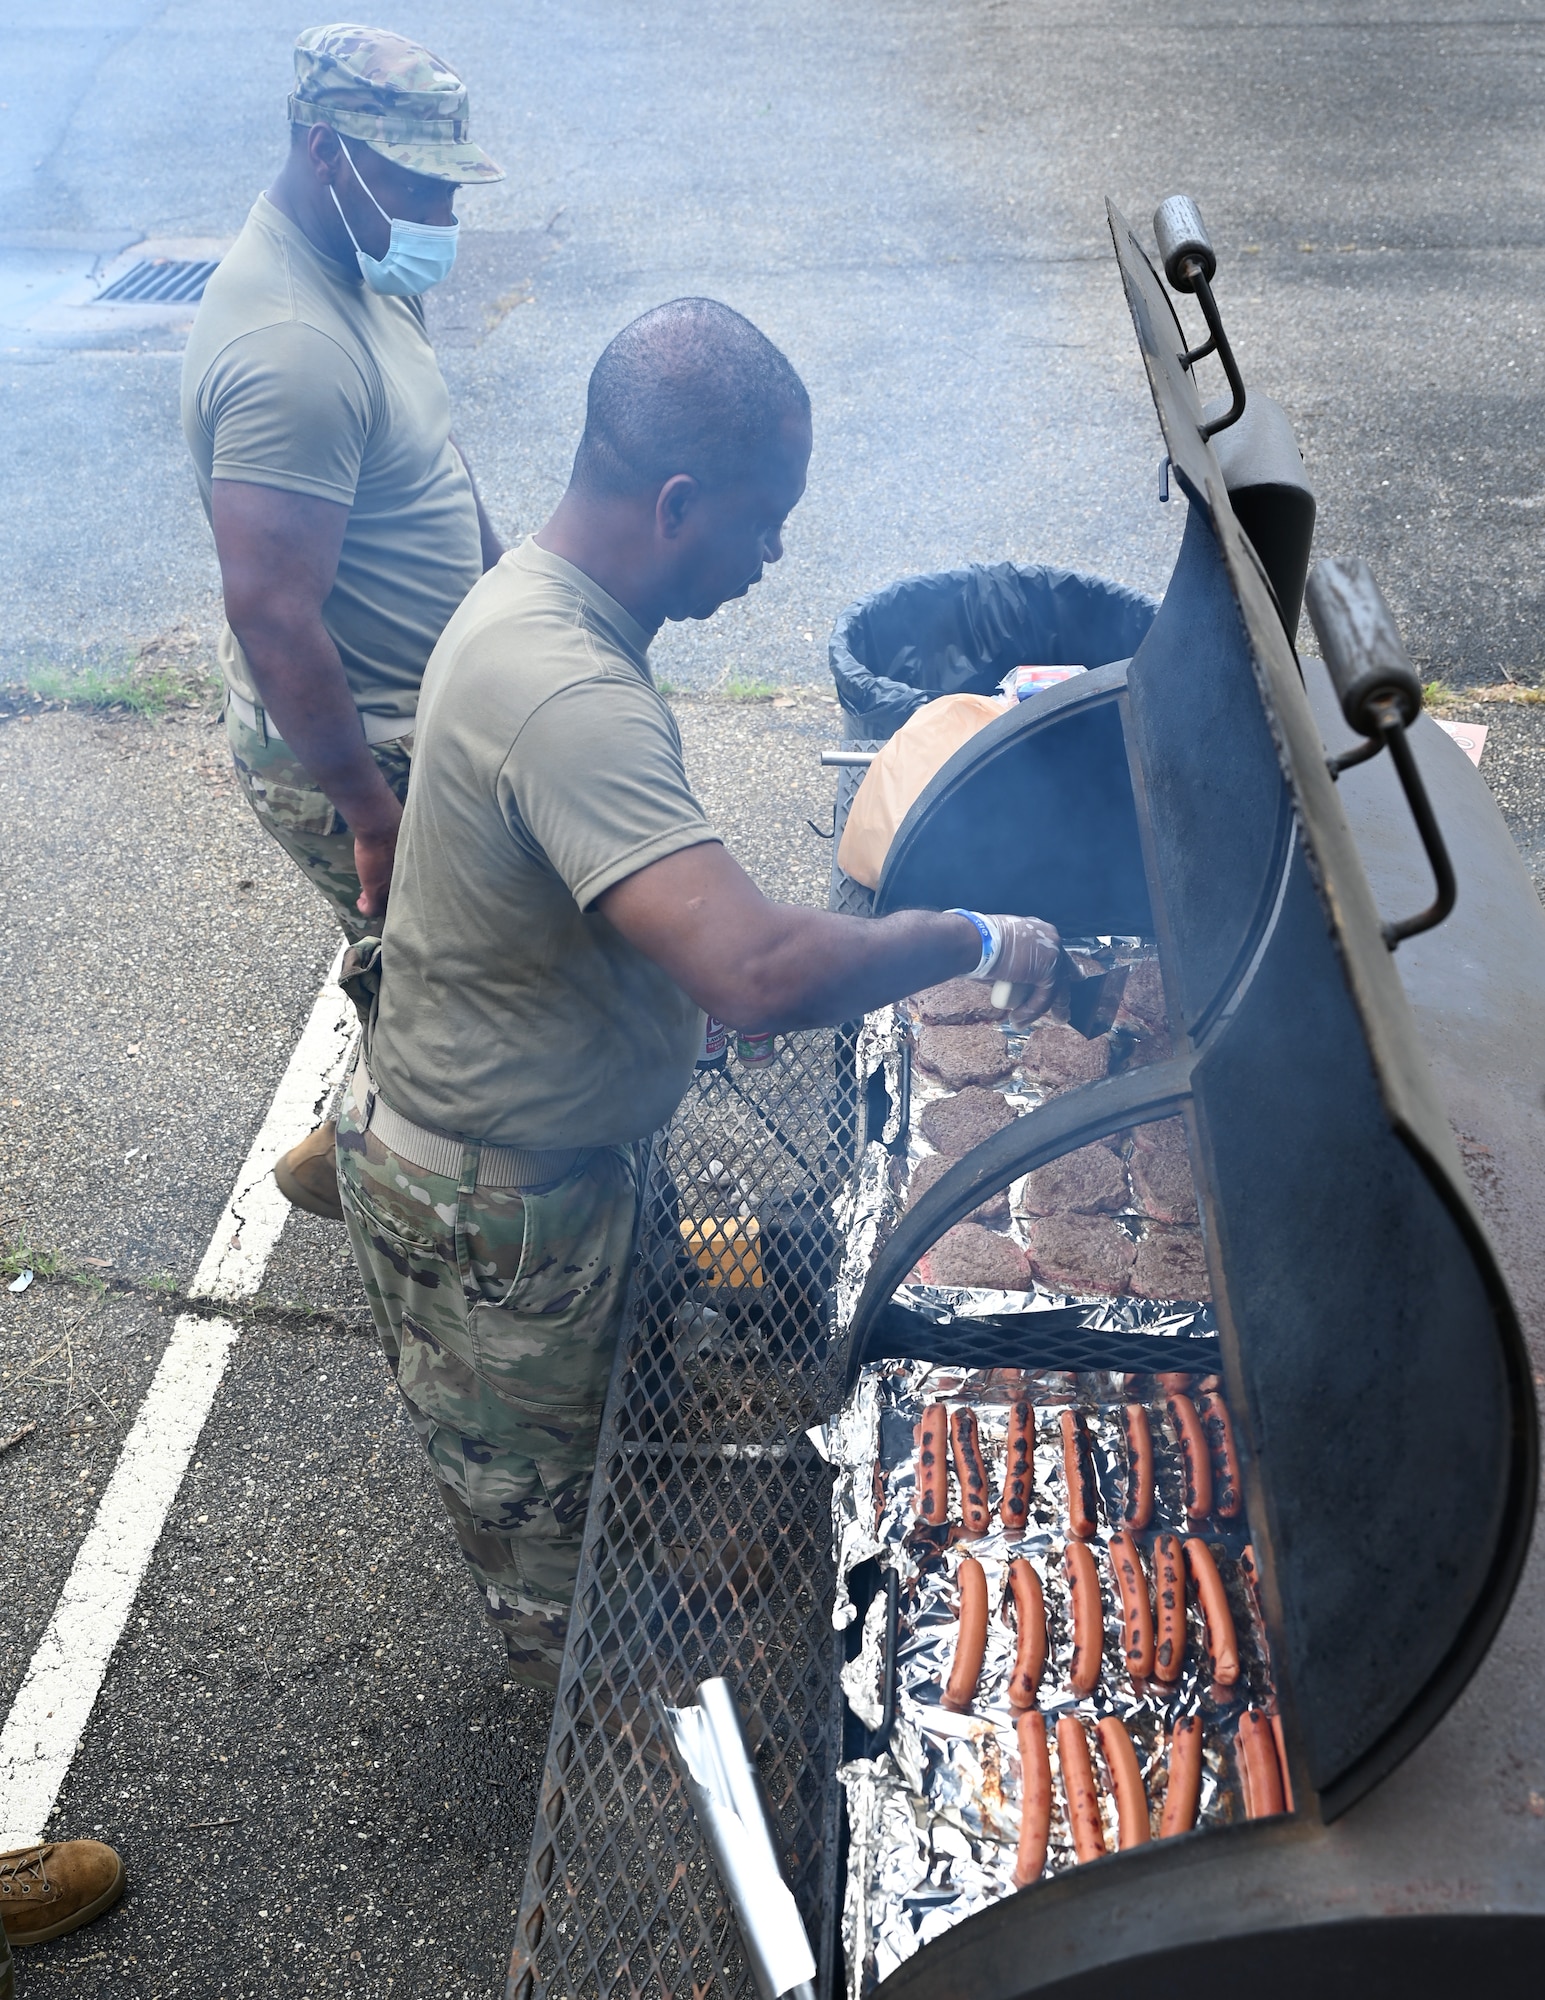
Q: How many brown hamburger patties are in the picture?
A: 15